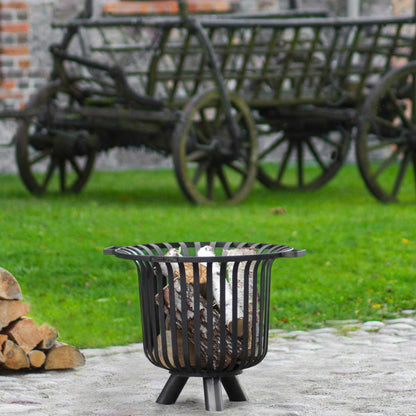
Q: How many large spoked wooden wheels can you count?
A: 4